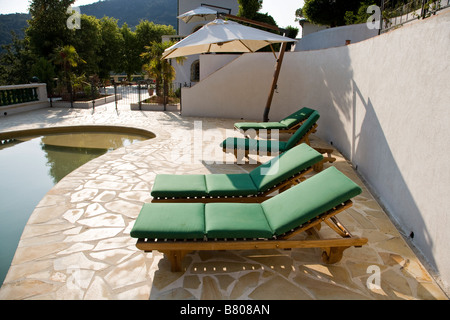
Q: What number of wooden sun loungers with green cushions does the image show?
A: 4